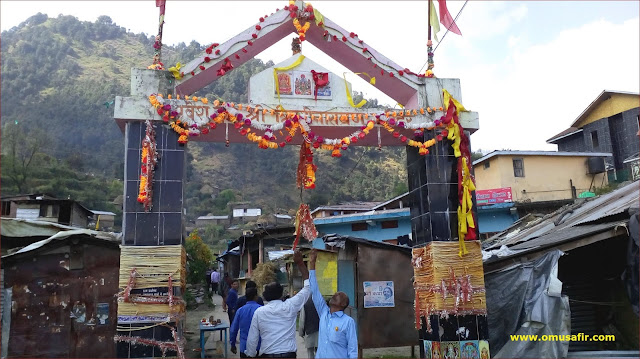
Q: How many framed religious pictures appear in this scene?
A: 3